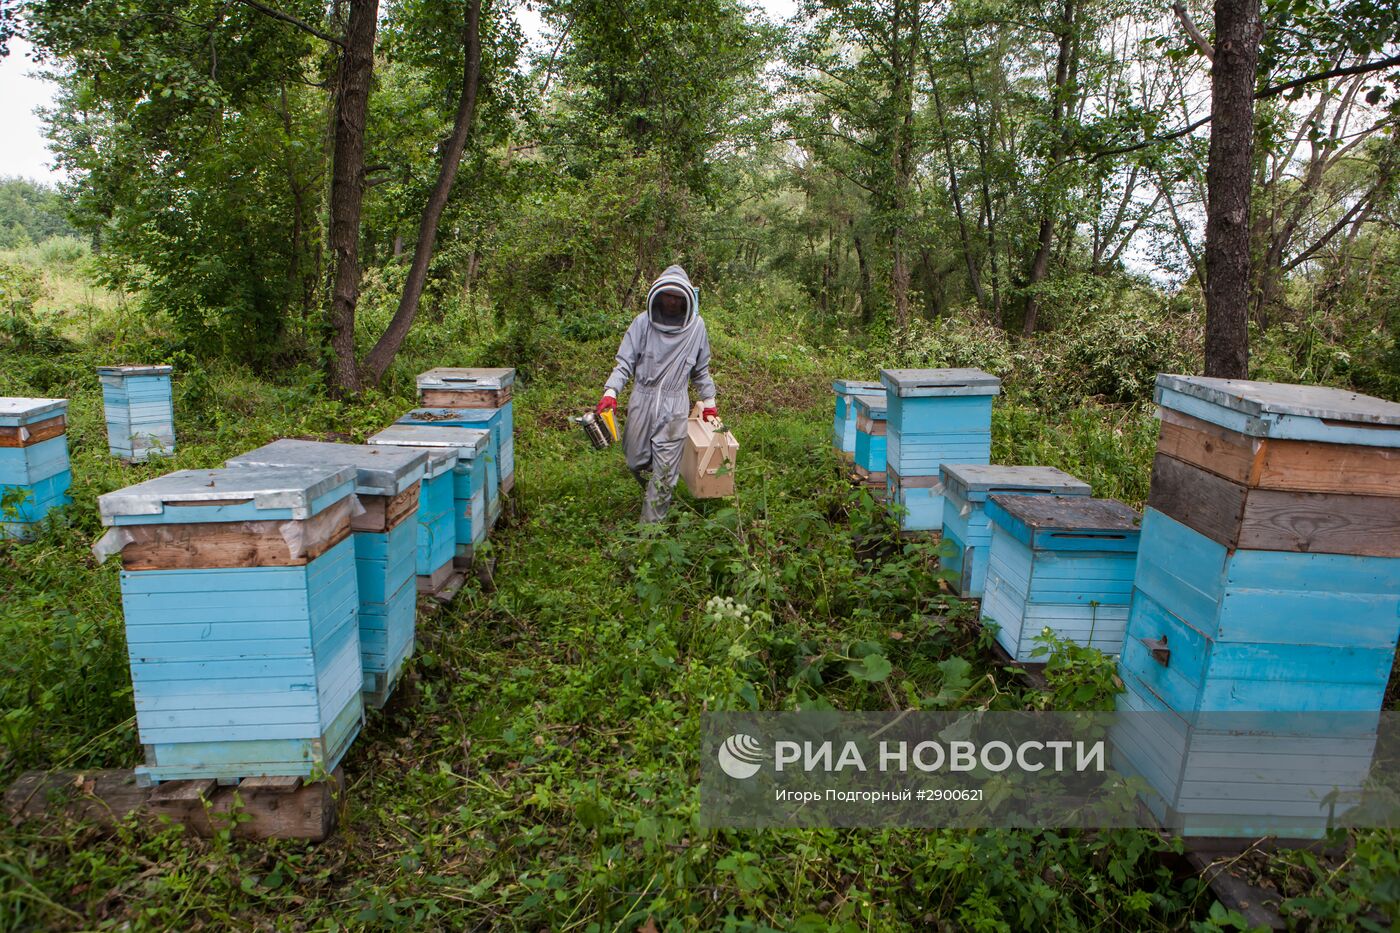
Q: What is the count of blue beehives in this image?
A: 14